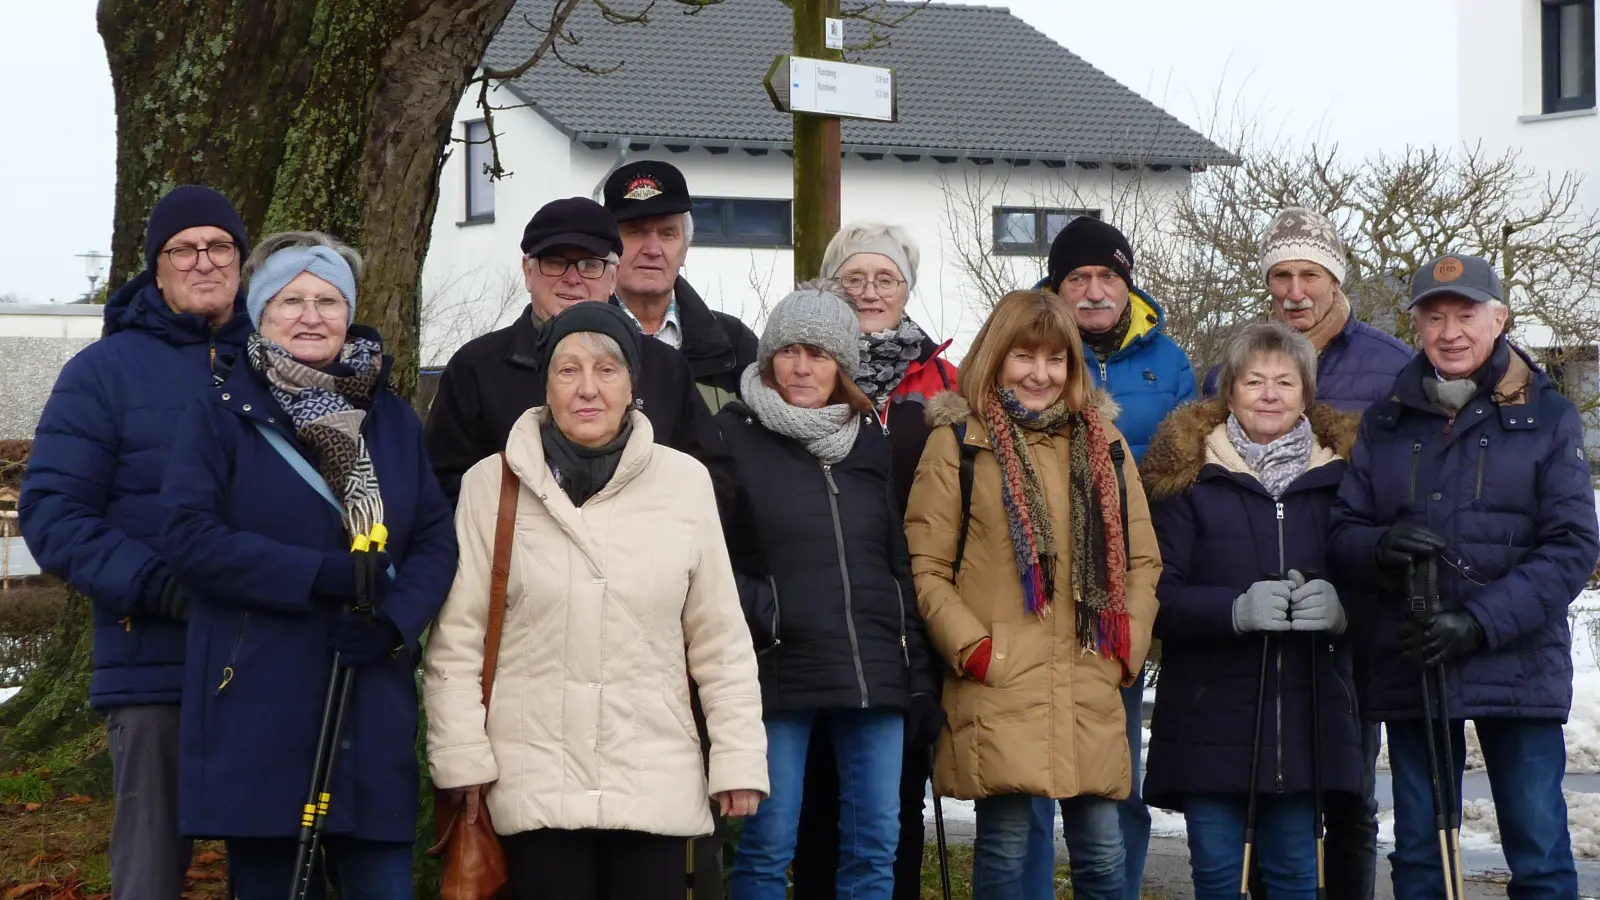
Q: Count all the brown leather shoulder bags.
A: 1